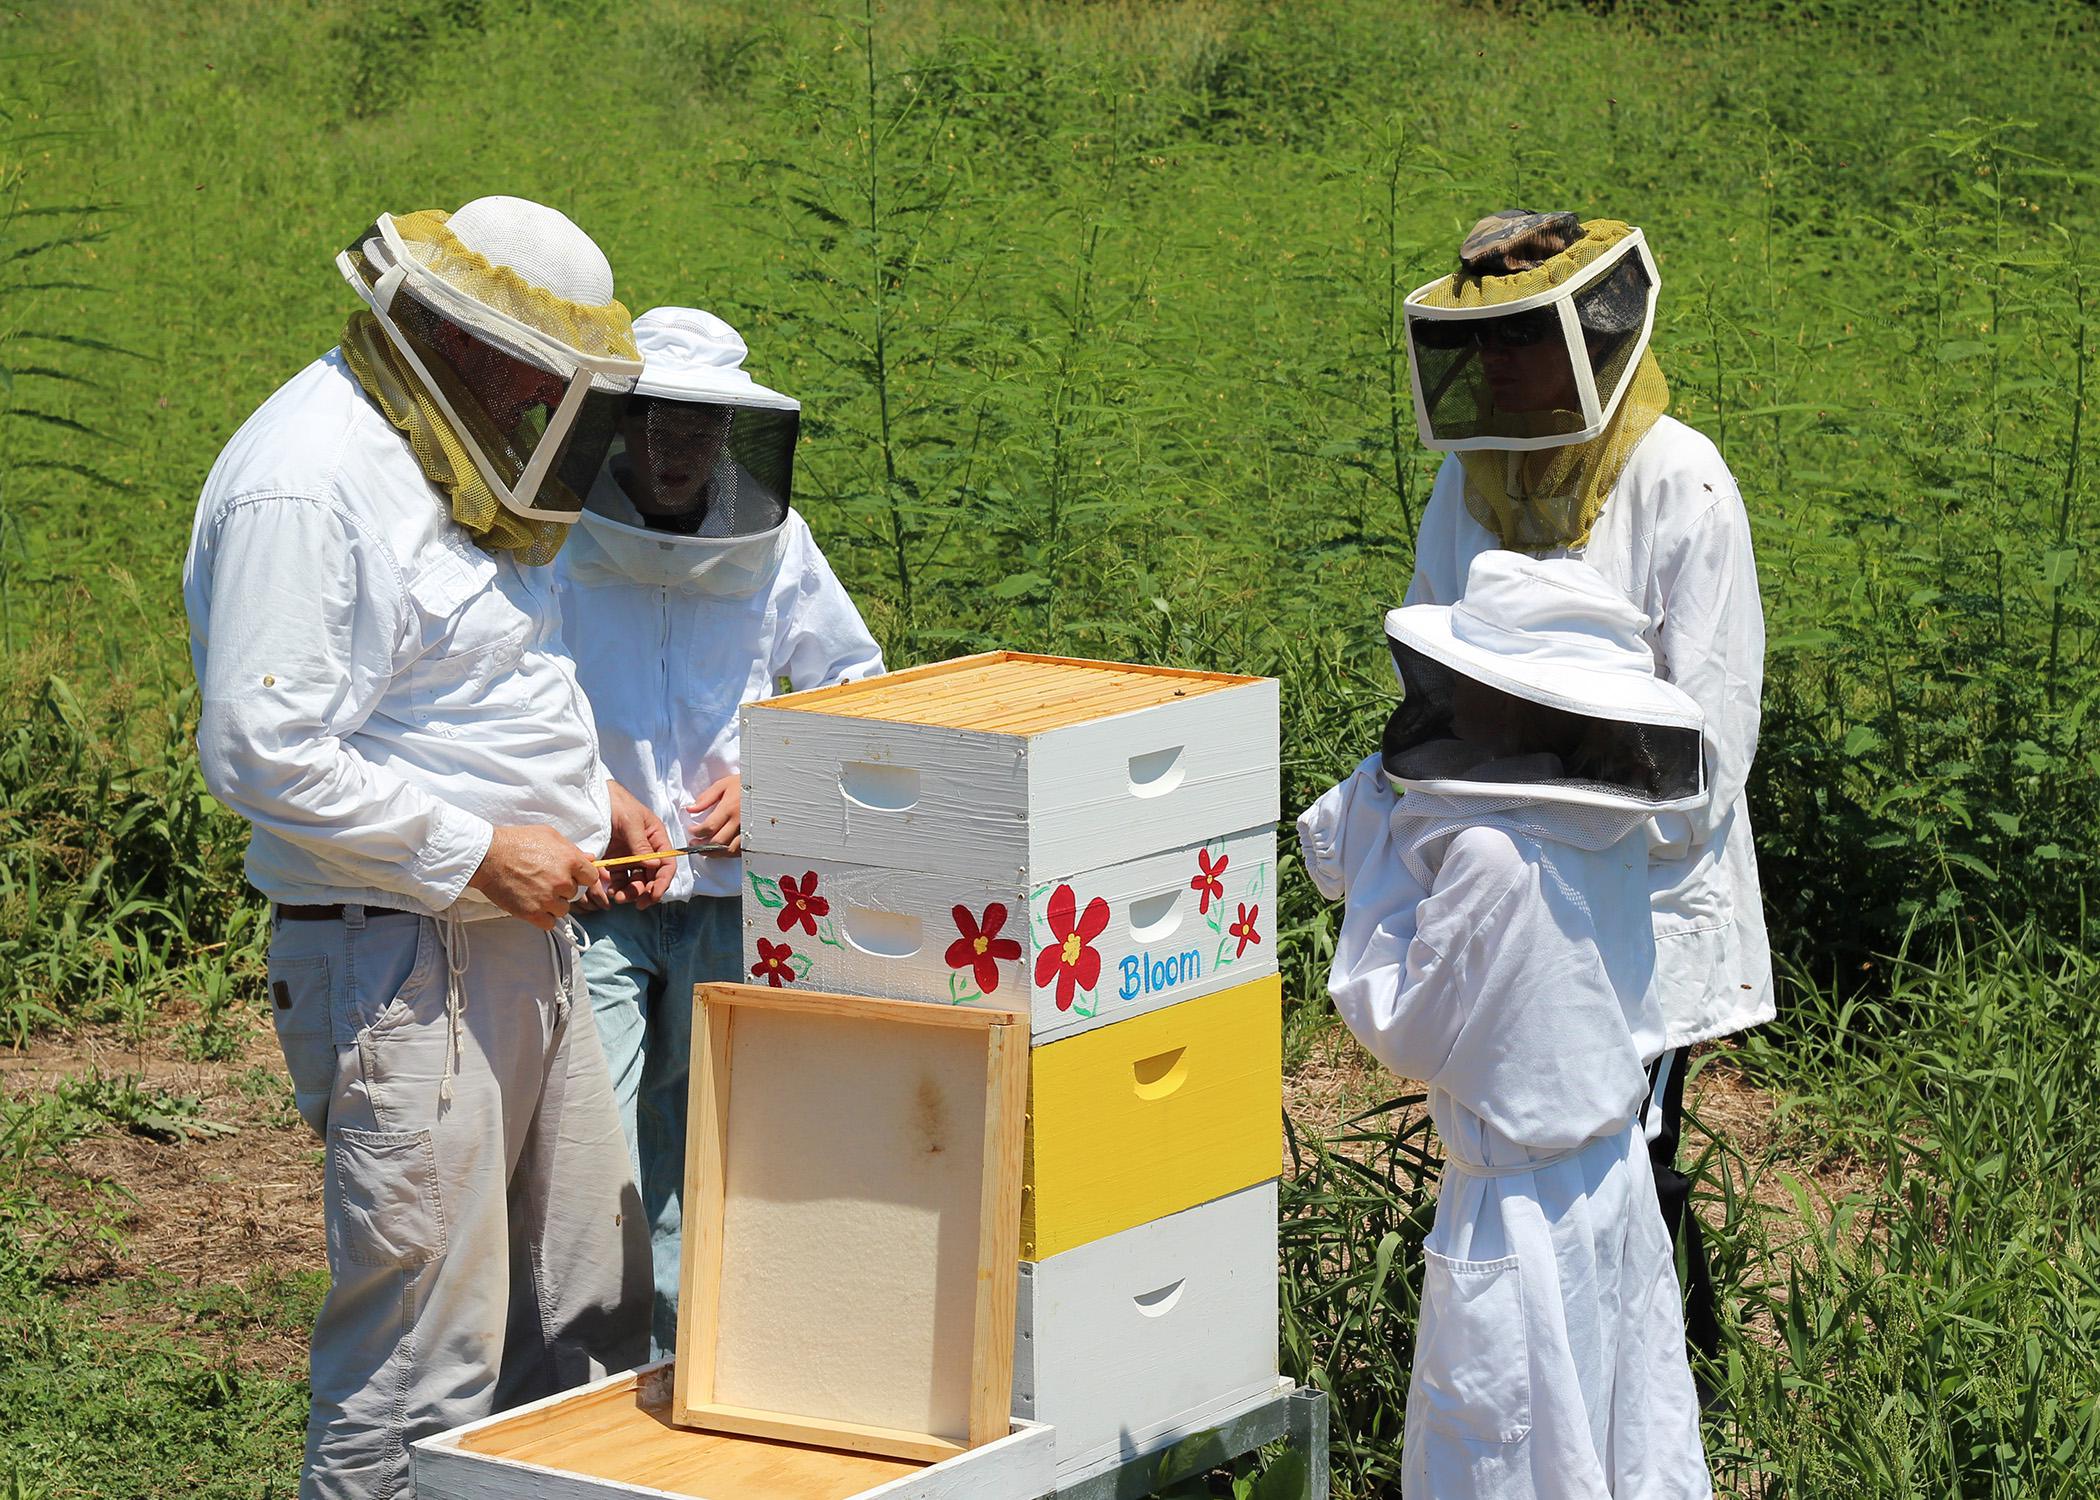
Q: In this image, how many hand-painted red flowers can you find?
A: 6